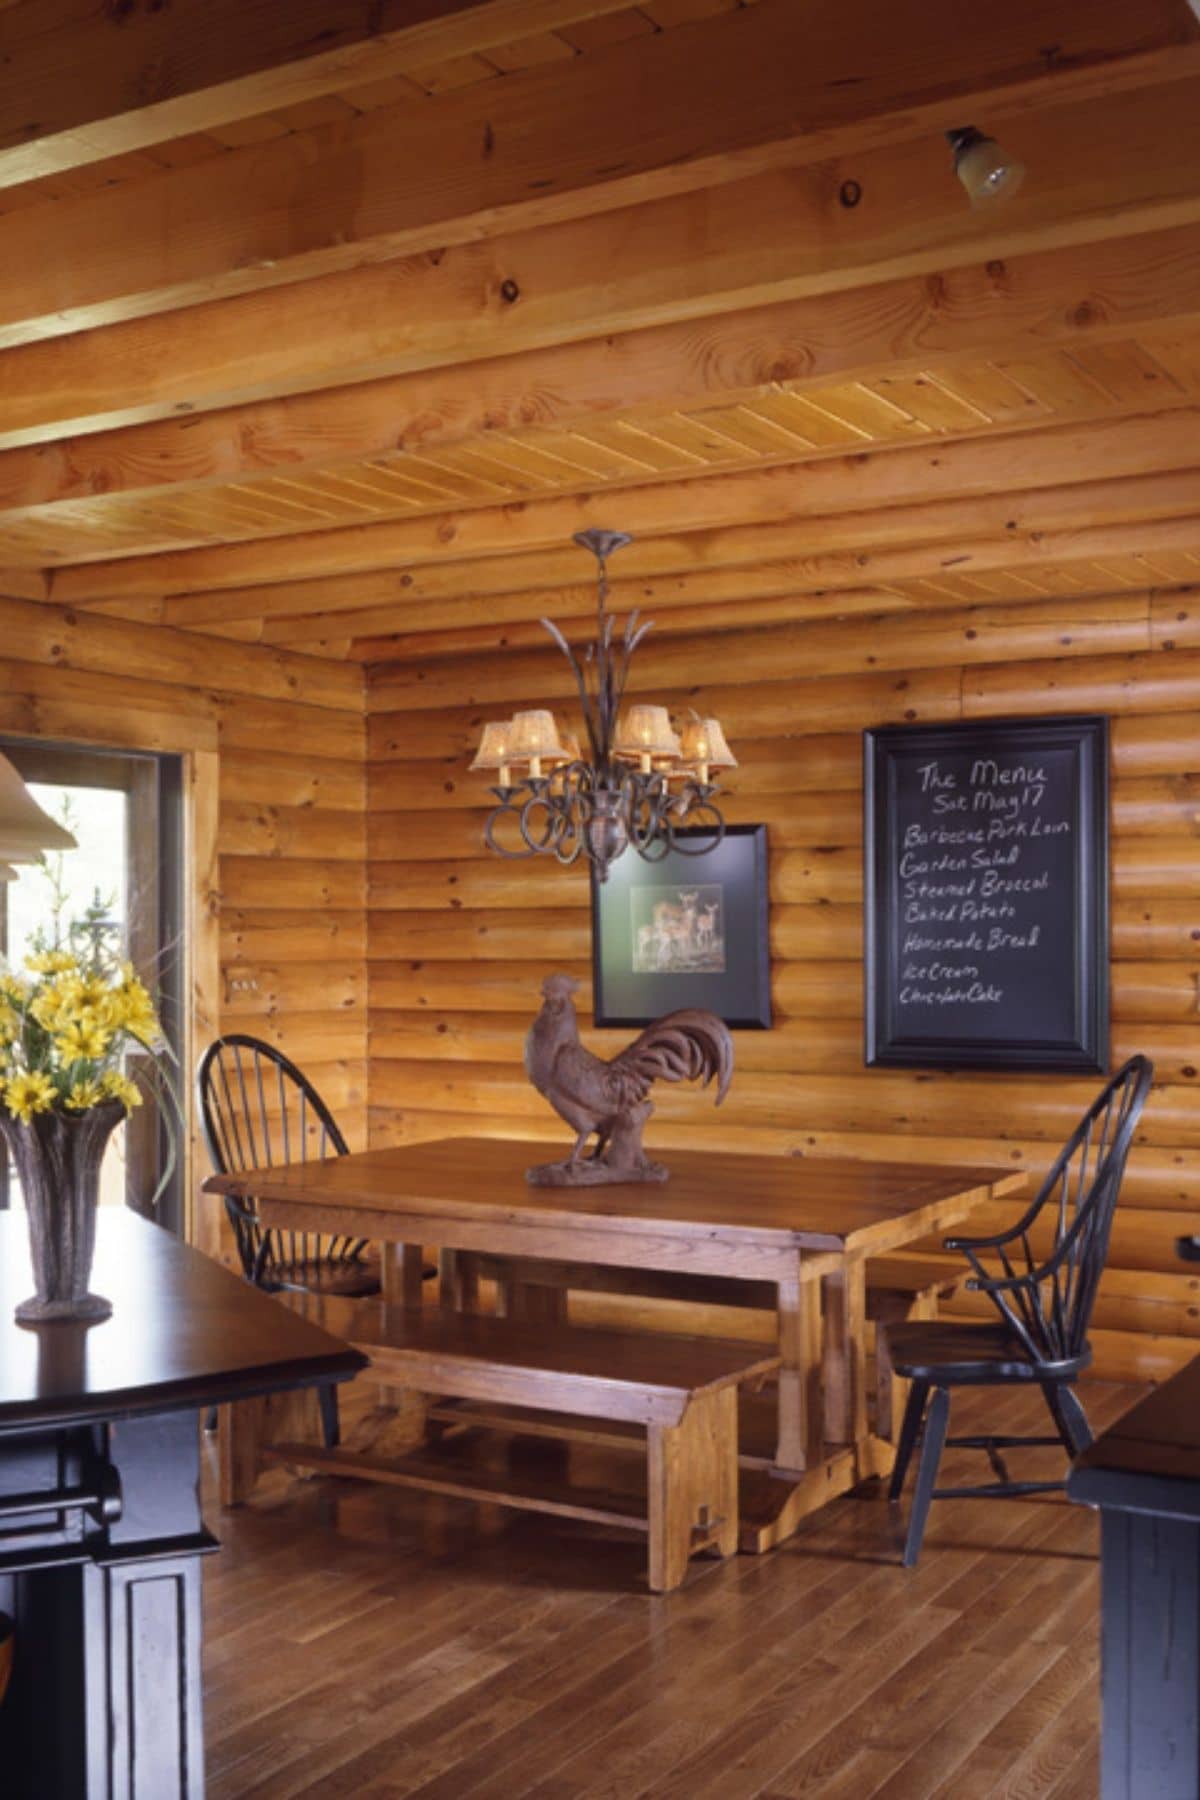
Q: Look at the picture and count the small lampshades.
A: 6